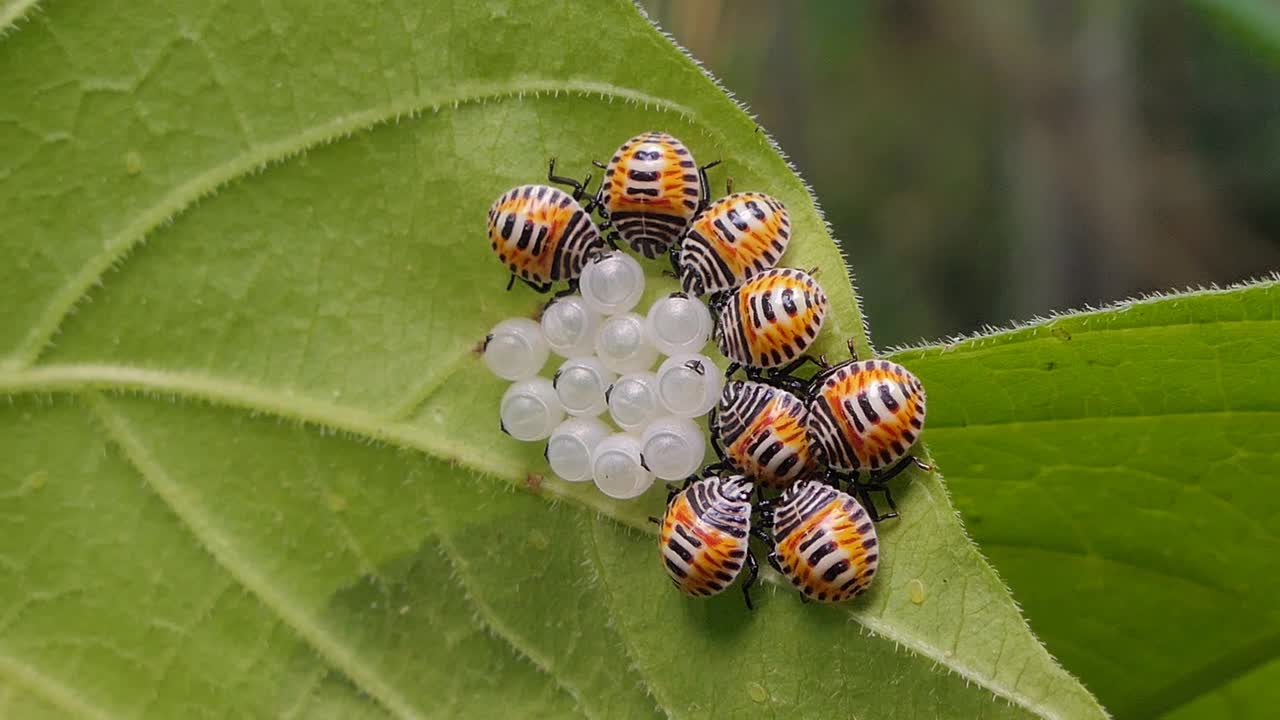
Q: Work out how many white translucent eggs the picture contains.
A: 12